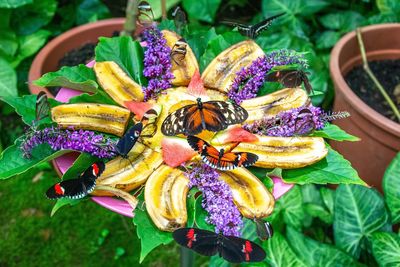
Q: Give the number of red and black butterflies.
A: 2